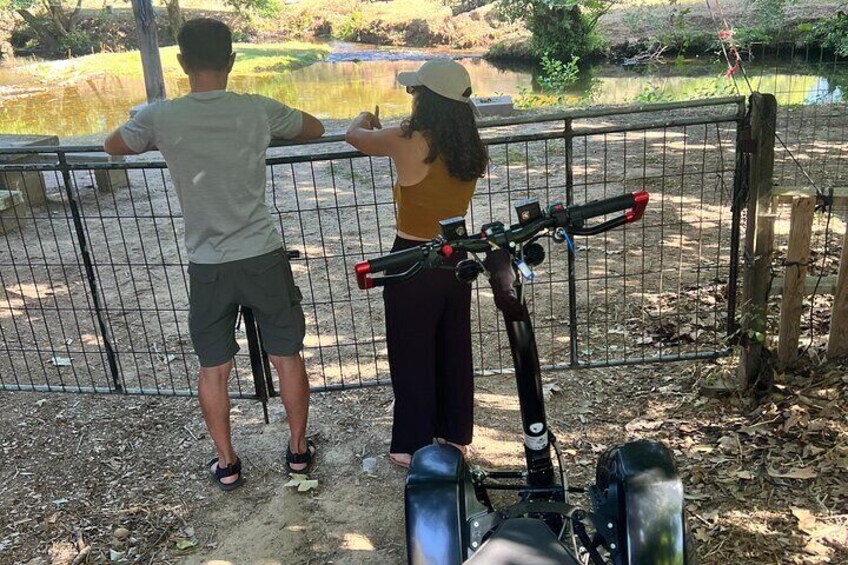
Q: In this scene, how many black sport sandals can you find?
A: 2